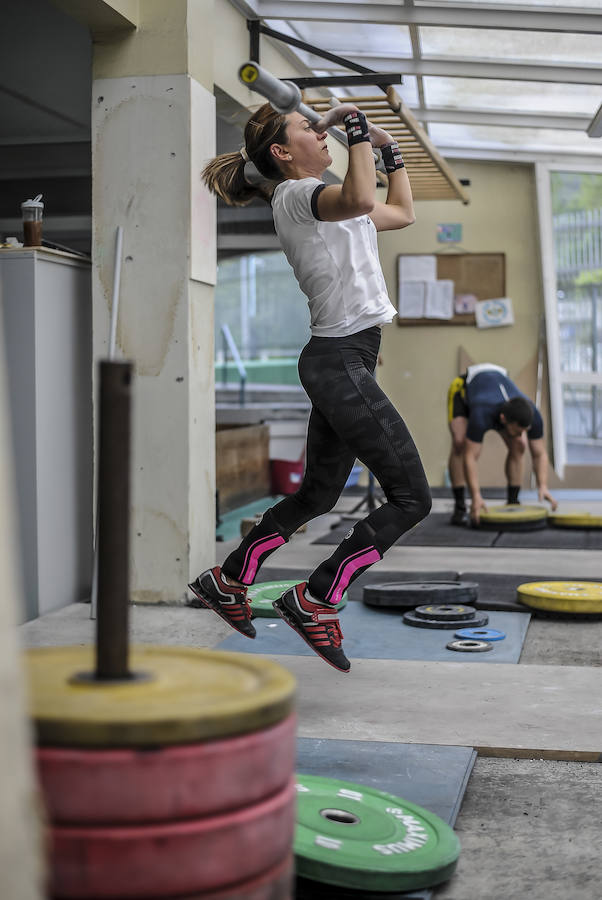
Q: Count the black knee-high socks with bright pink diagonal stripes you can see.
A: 2